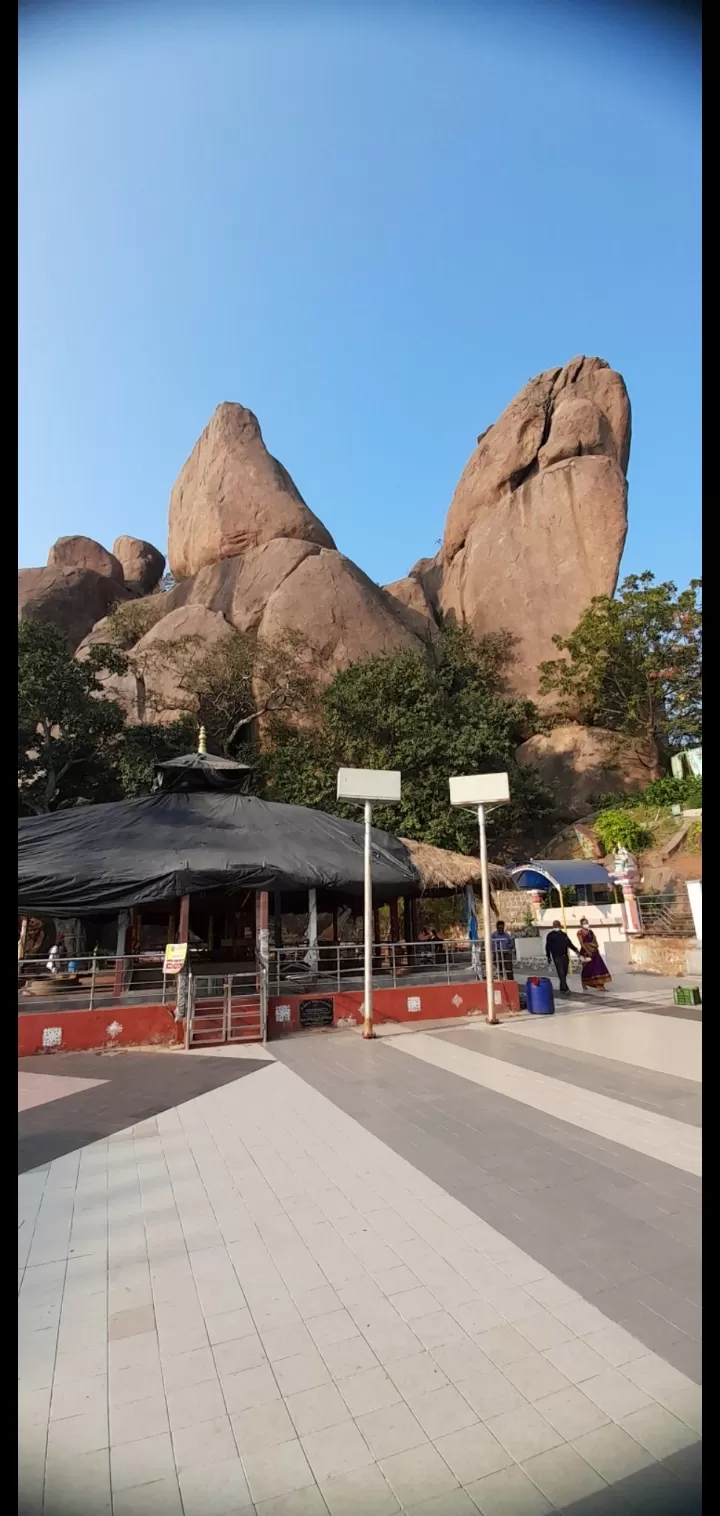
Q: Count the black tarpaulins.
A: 1